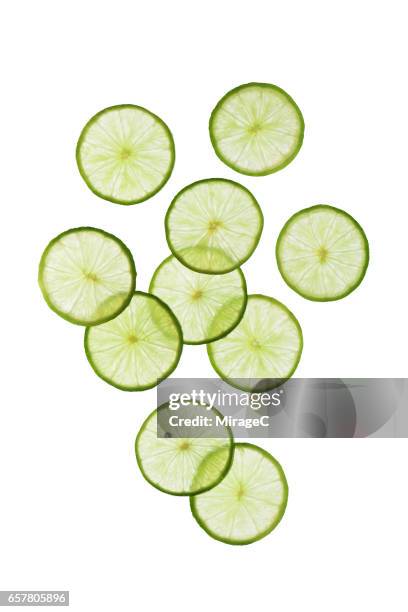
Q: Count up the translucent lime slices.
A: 10